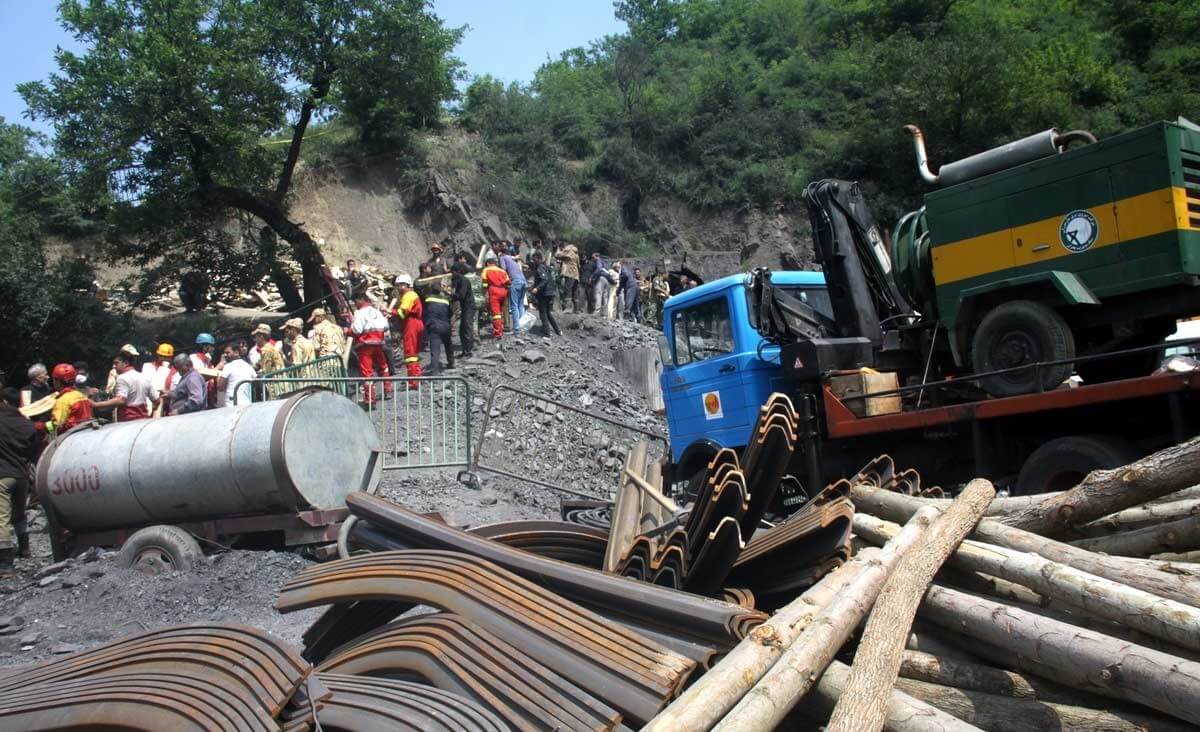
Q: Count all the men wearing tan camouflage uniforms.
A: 3